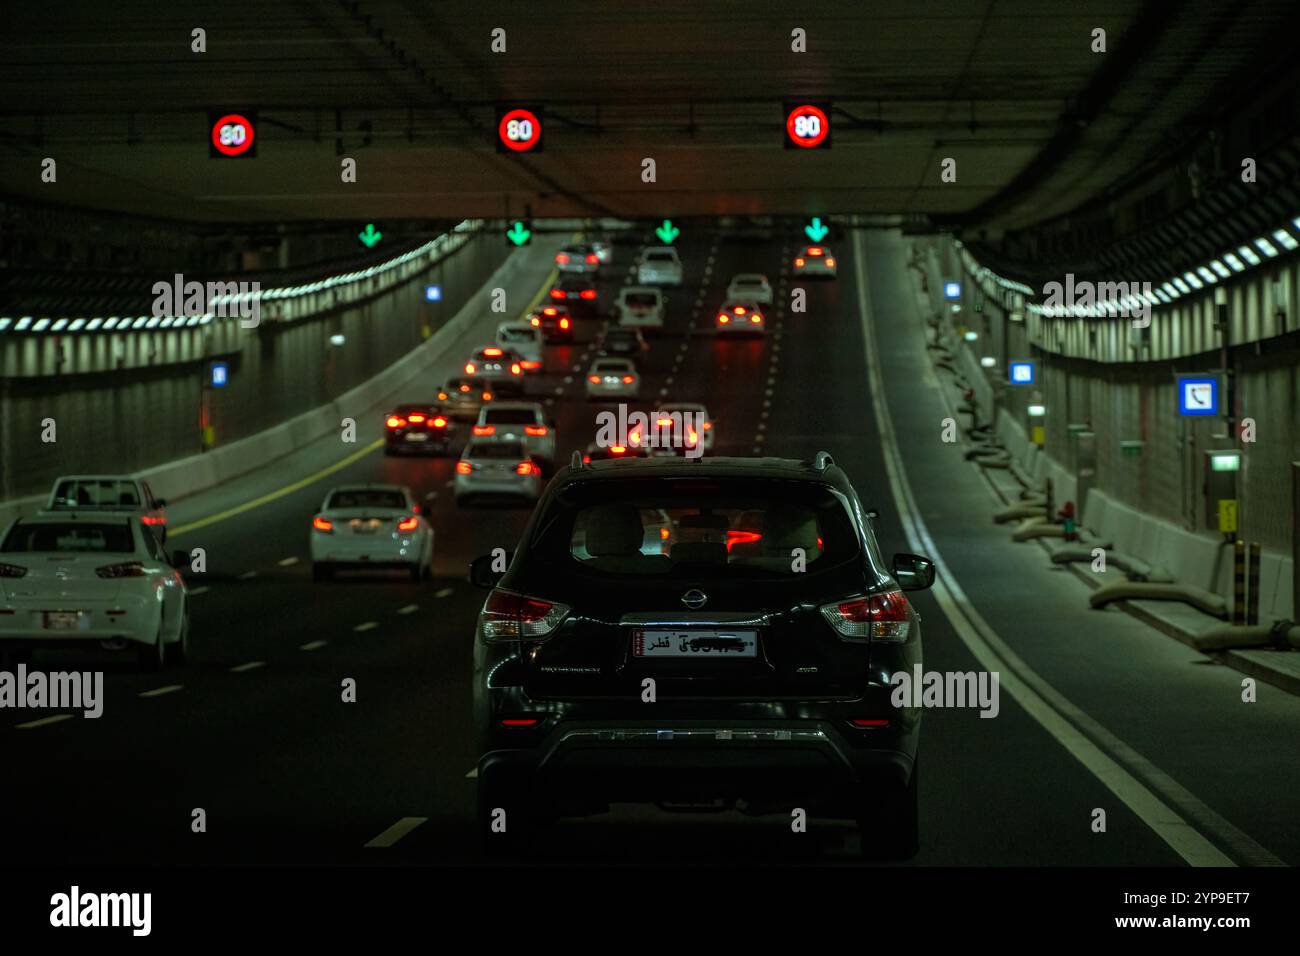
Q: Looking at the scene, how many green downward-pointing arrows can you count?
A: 4